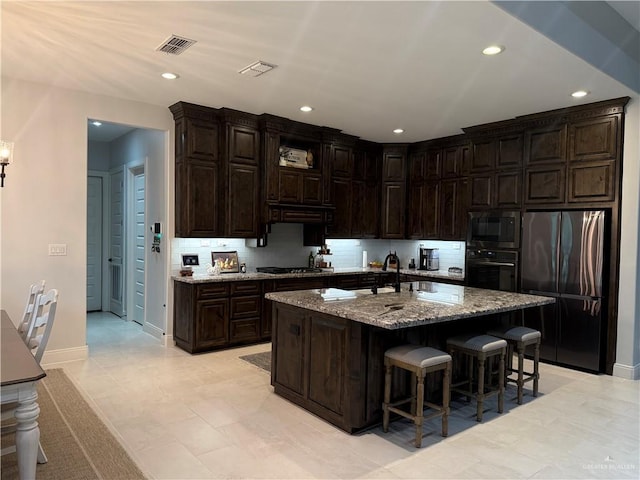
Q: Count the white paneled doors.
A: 3